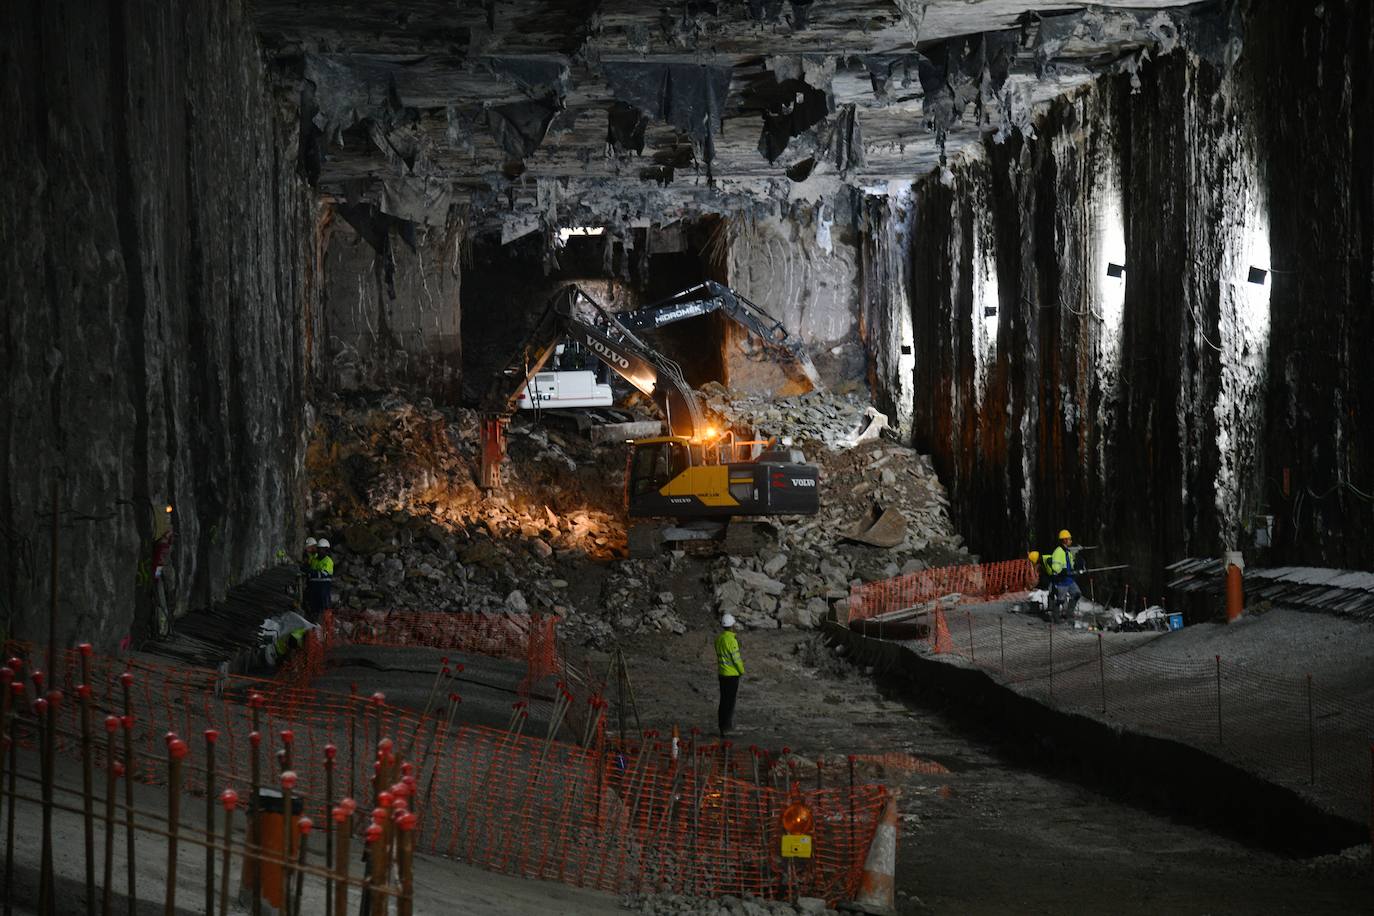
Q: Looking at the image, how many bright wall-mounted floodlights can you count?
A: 4